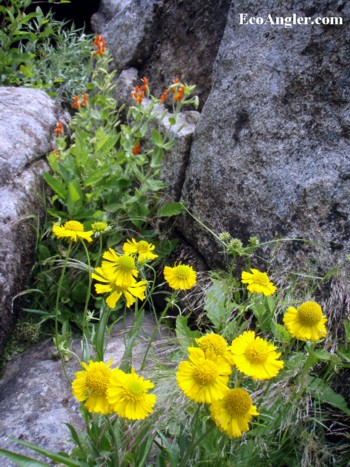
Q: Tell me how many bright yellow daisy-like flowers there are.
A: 13